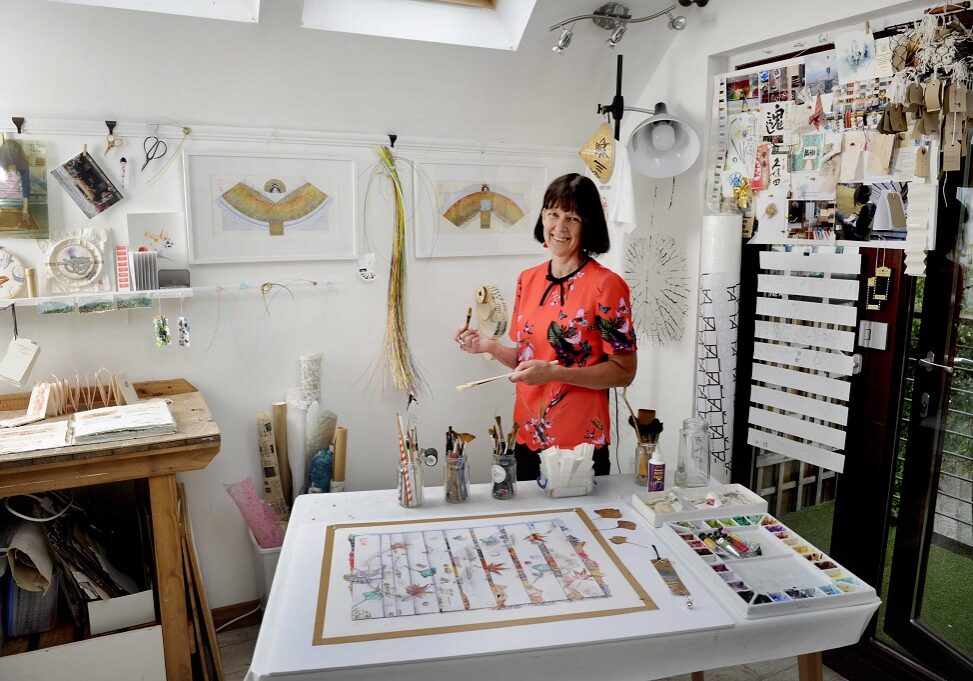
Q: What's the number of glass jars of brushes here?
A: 4